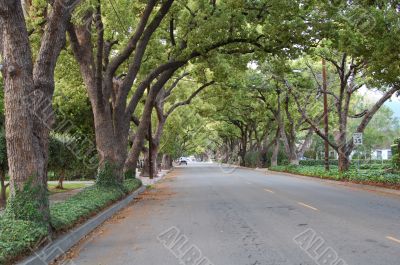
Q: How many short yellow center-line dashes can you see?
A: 3